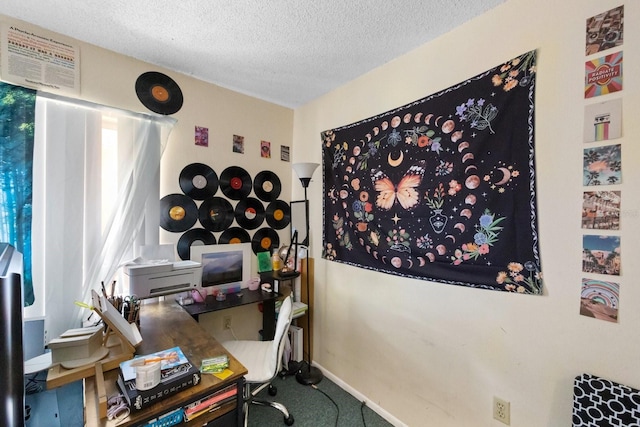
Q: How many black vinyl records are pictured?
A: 11